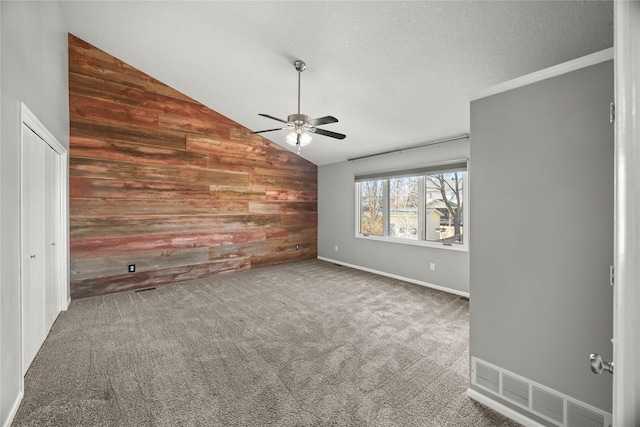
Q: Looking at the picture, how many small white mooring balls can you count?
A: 0